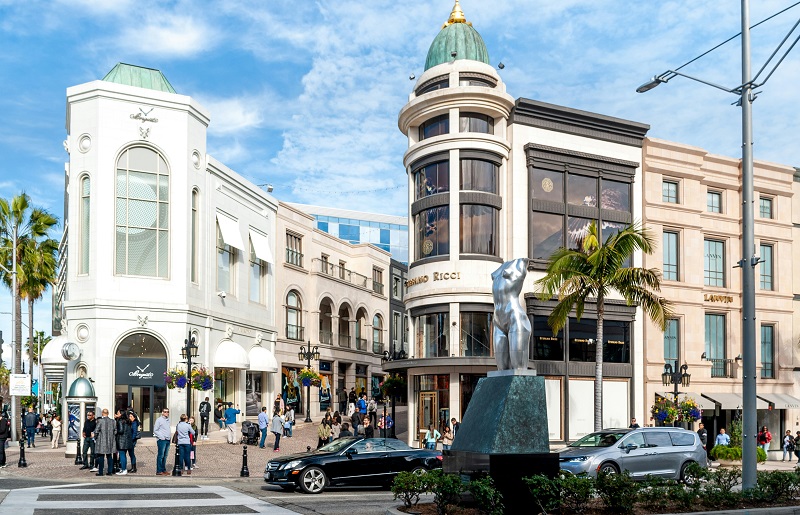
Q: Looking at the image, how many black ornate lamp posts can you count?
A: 4